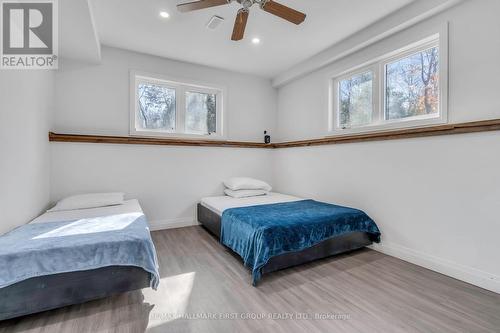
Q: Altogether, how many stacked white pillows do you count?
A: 2